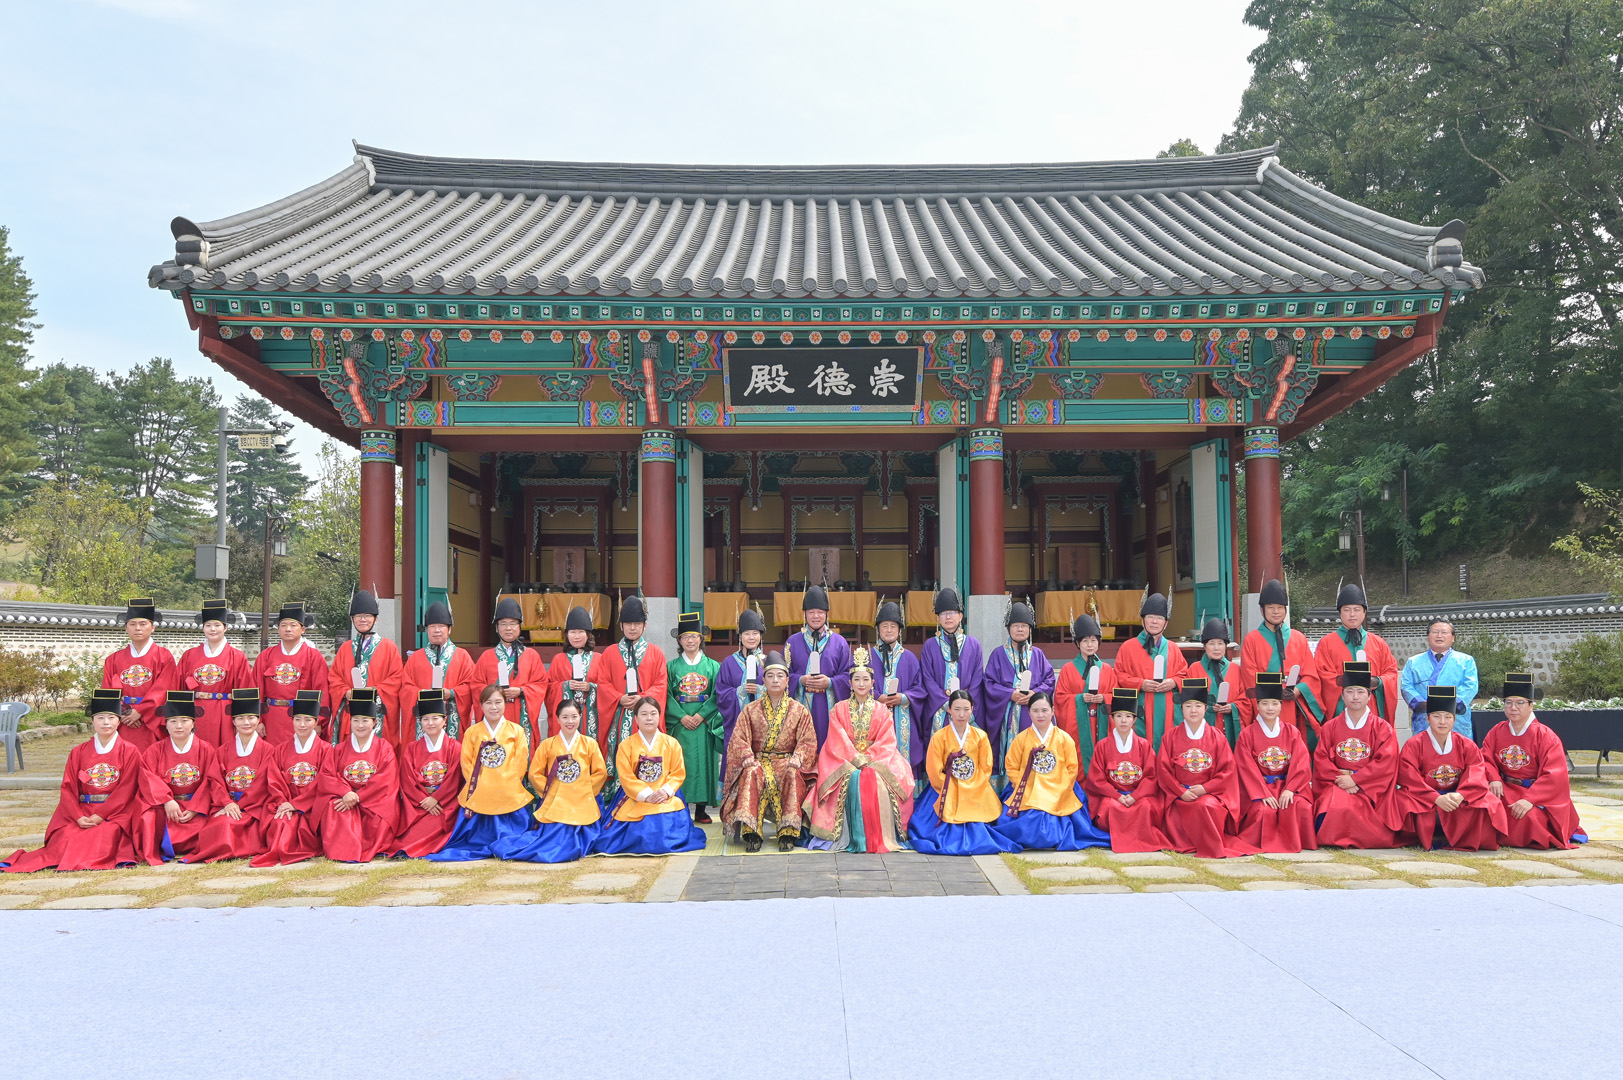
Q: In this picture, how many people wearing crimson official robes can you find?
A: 15